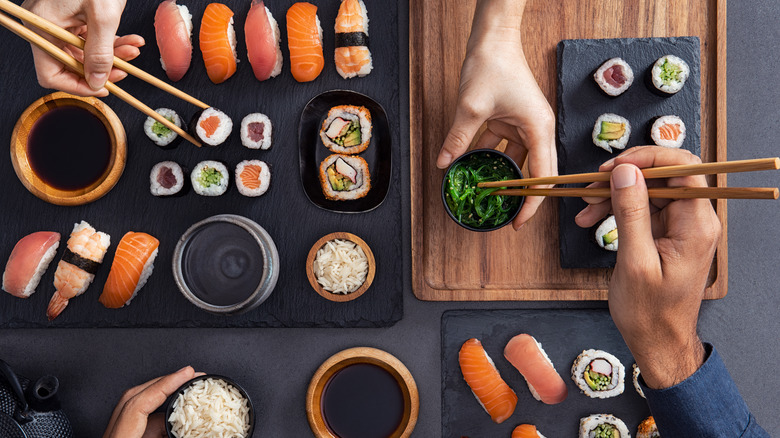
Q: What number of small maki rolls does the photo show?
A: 11